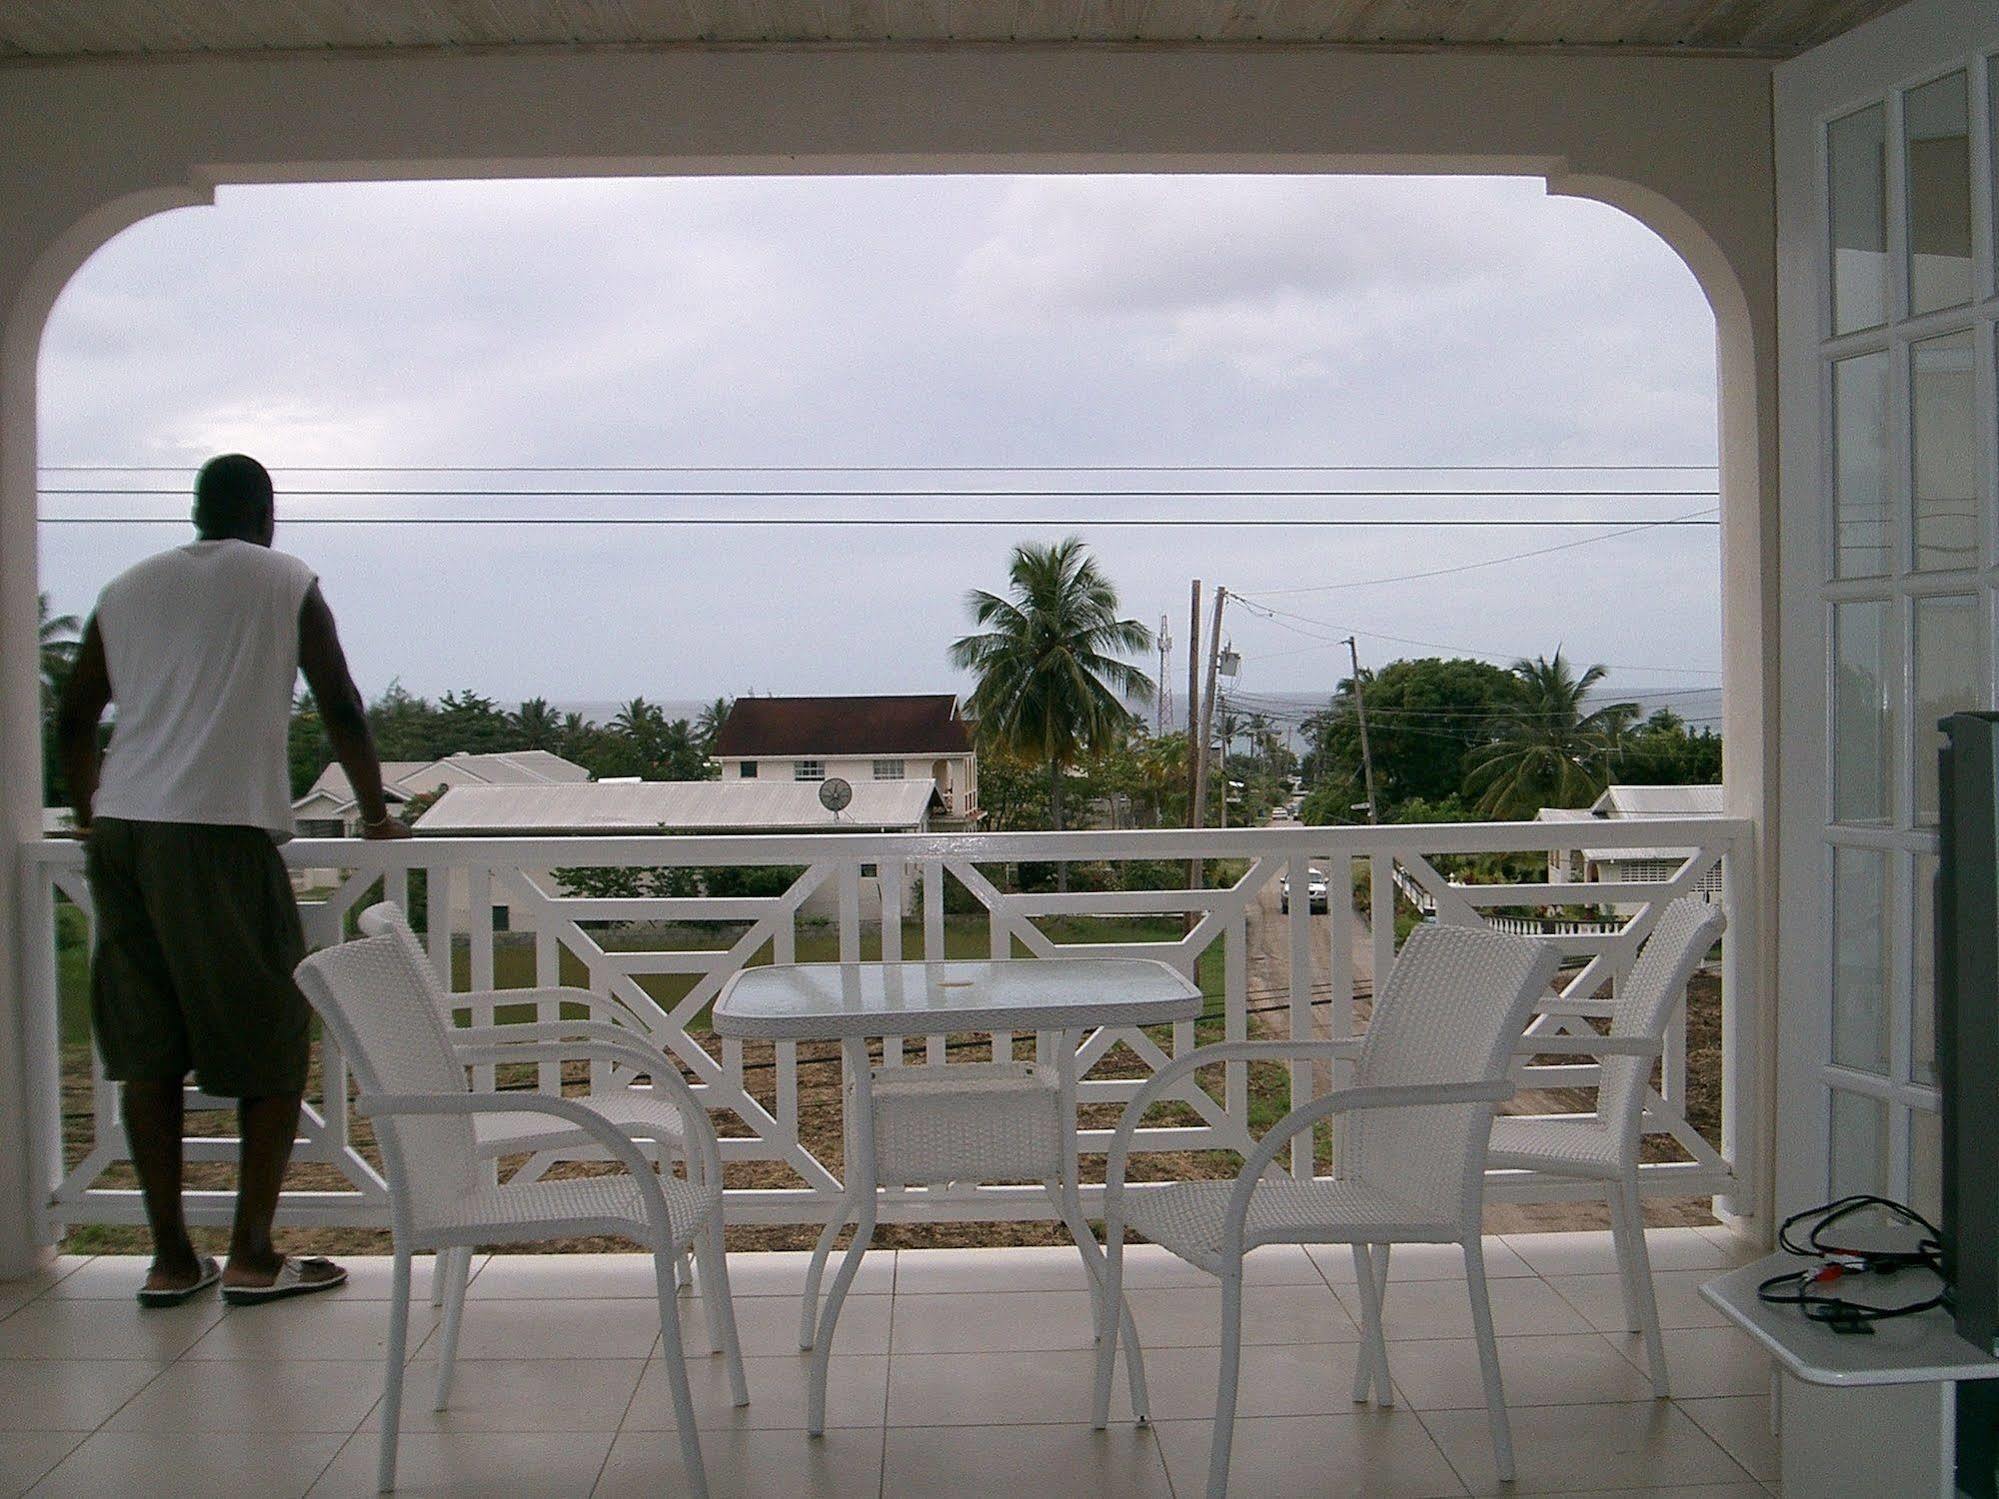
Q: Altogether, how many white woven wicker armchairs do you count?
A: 4